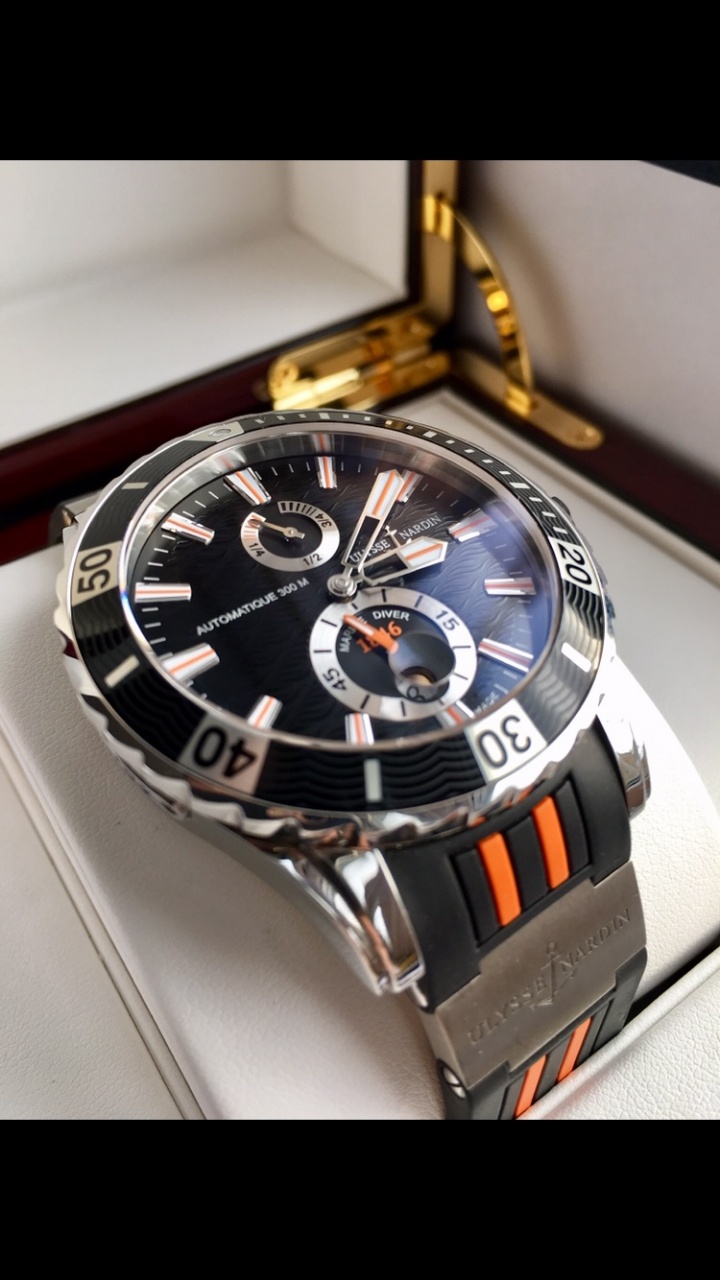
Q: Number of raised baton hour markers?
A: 12